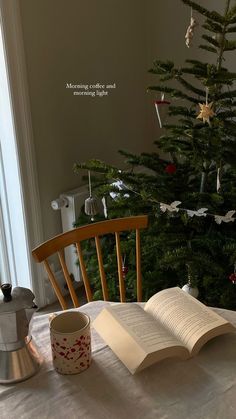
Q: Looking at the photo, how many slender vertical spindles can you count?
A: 6